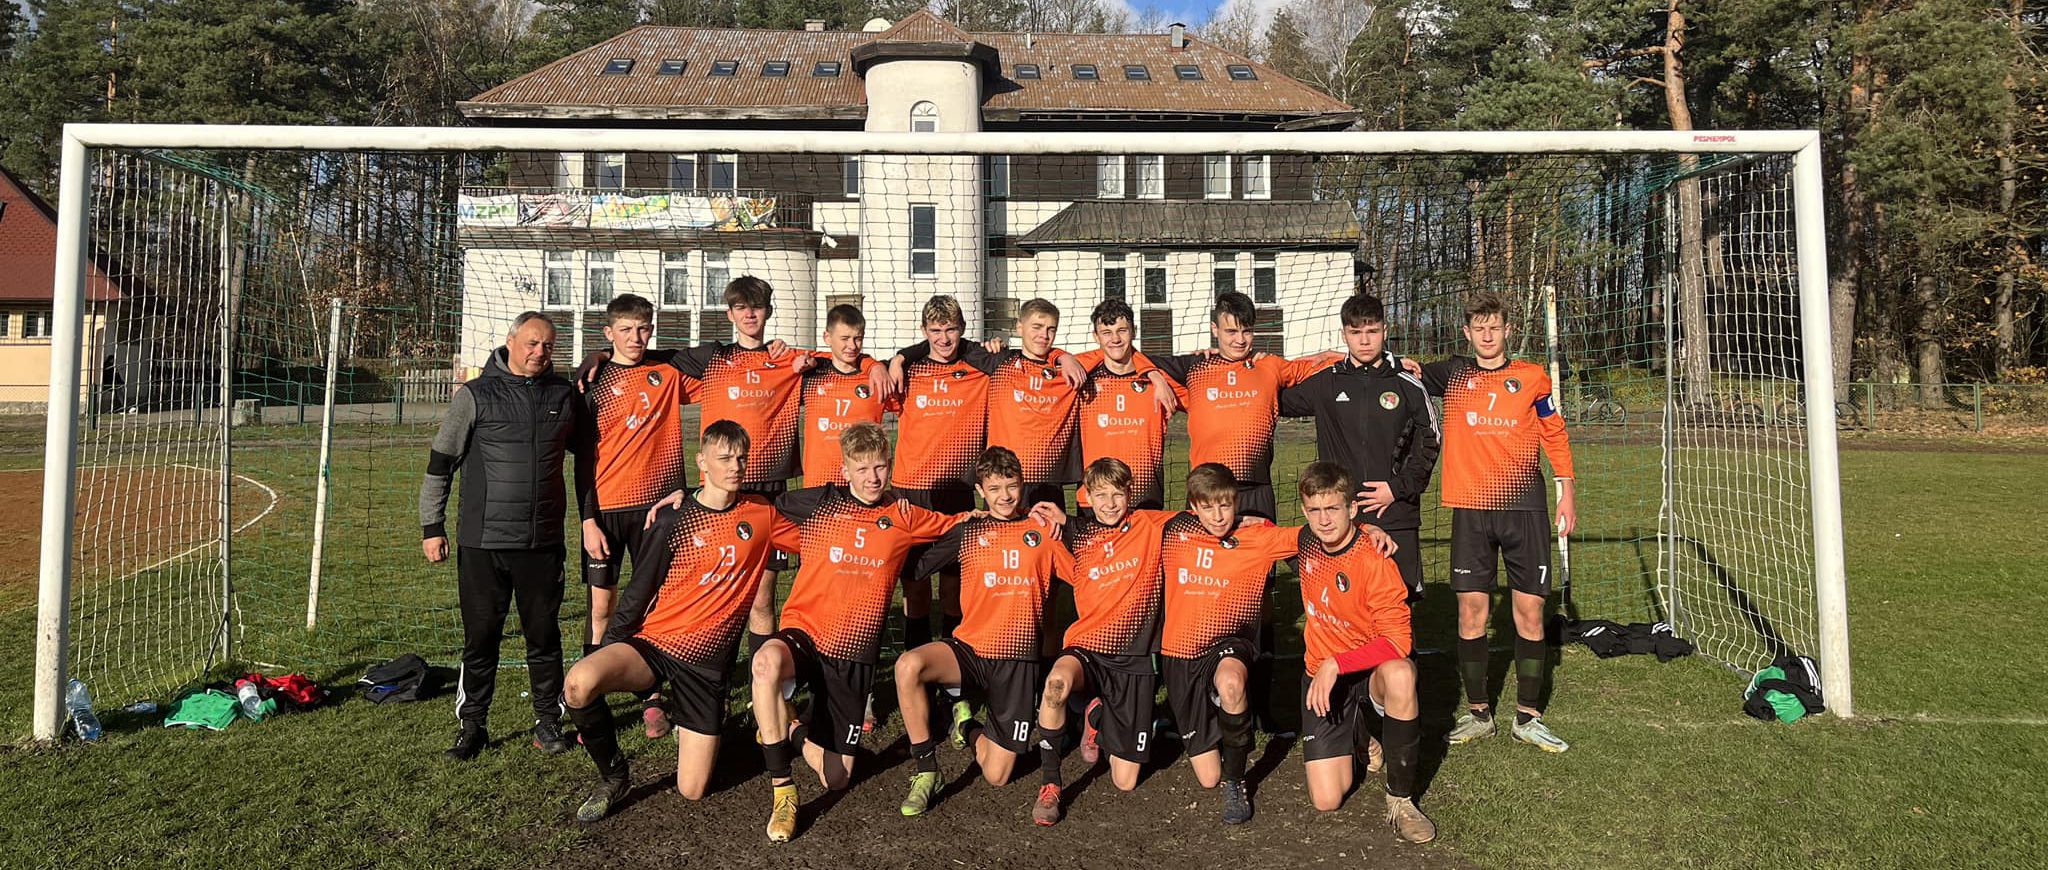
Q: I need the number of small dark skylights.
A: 10